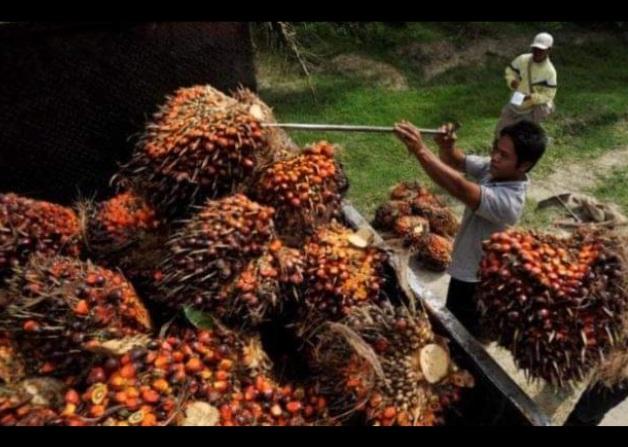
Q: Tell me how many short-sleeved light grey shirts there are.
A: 1